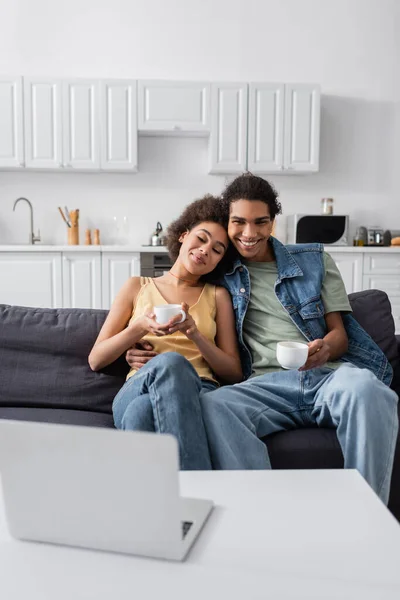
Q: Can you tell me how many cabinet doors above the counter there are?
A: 8